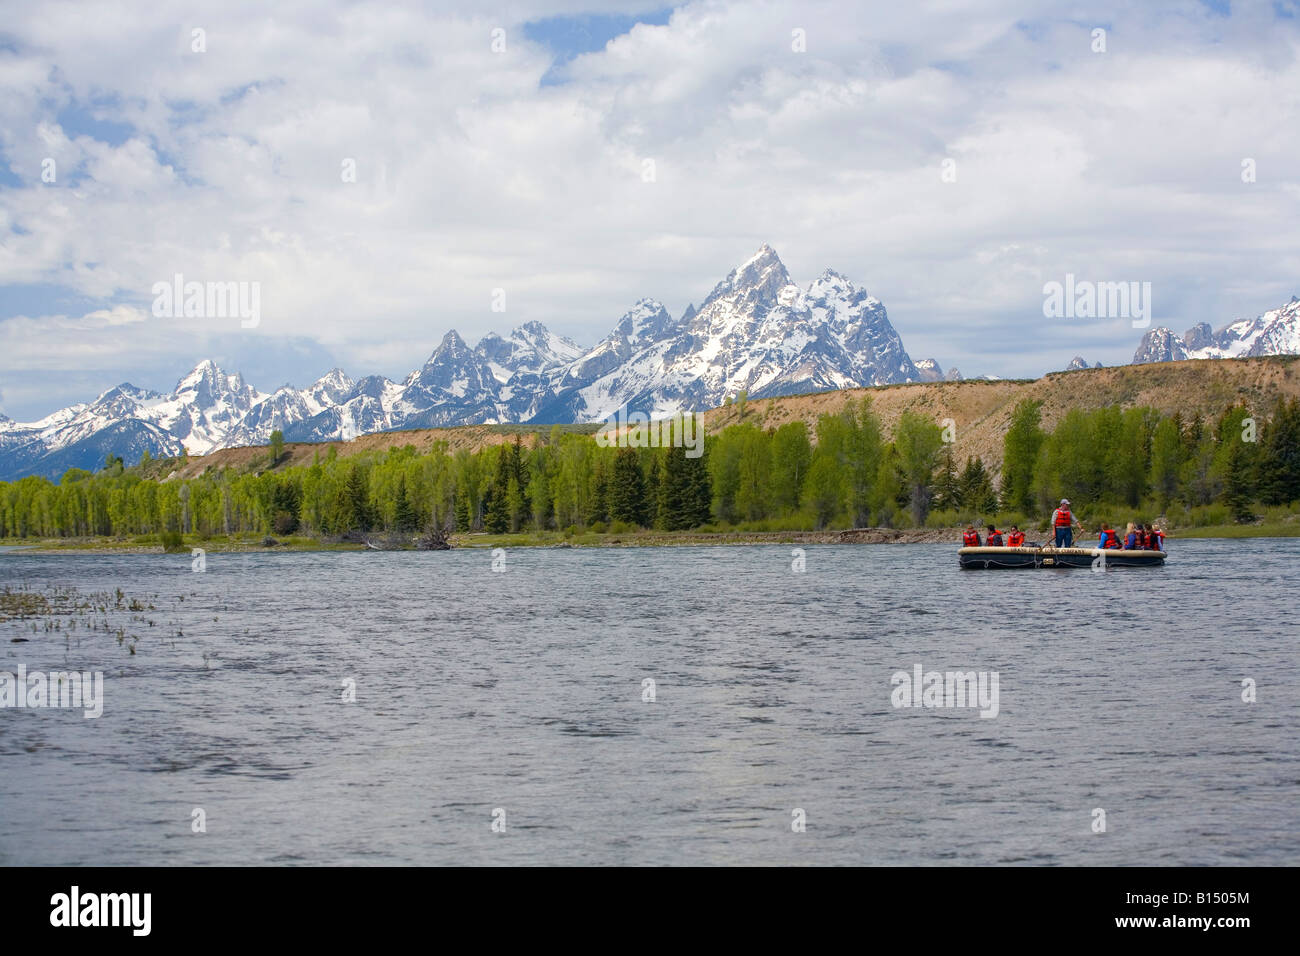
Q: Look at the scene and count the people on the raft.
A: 9